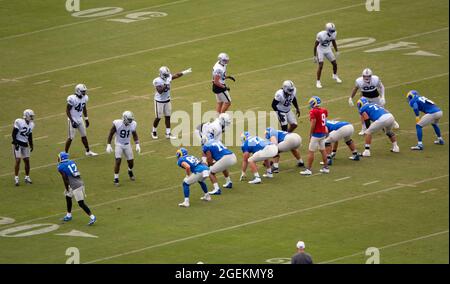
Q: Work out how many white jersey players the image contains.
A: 9